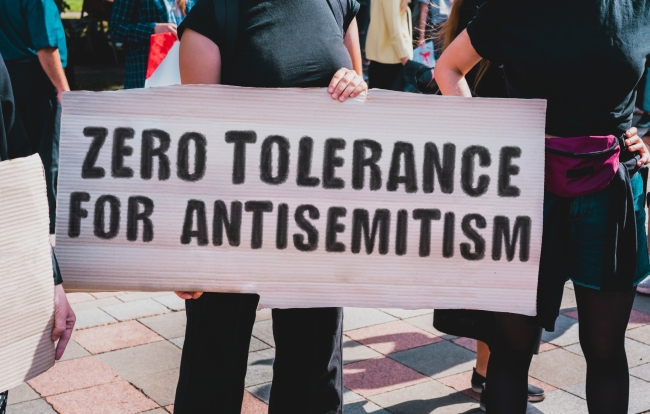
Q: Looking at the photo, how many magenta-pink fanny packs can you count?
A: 1